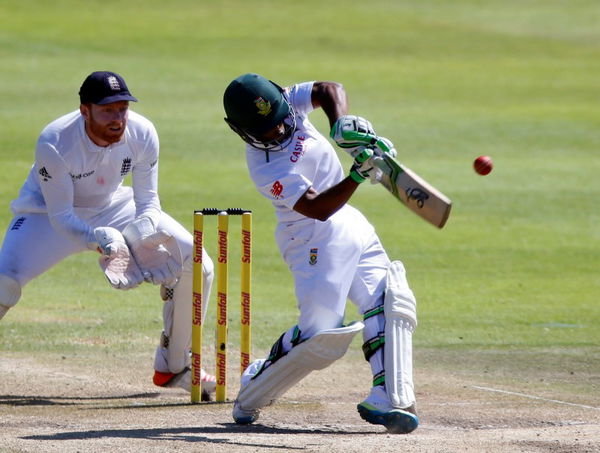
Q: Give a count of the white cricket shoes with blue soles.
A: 2